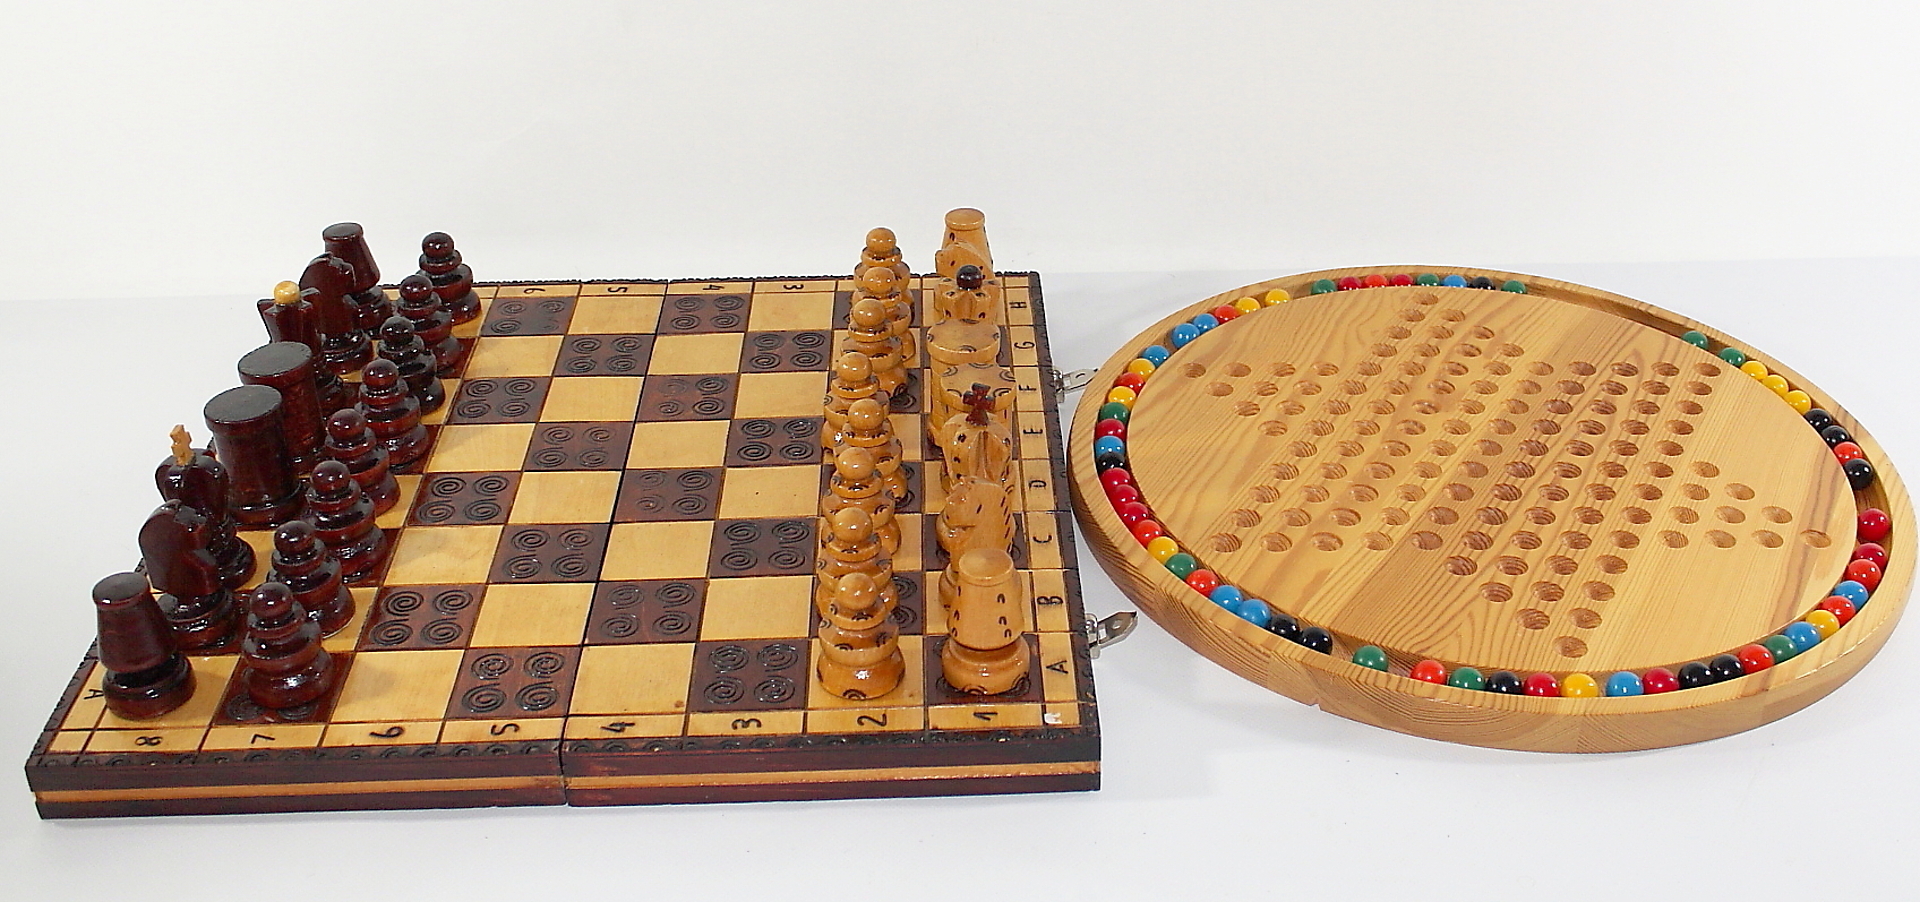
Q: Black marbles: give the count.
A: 10